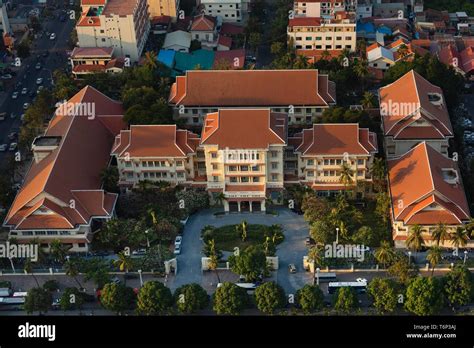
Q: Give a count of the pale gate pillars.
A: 4